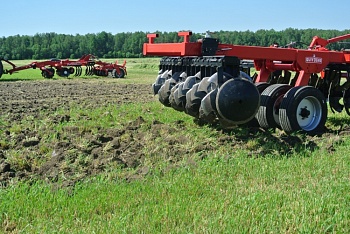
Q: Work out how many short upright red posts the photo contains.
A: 2